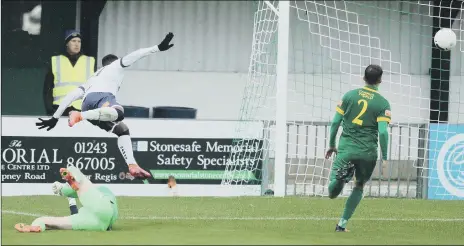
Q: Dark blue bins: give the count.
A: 2